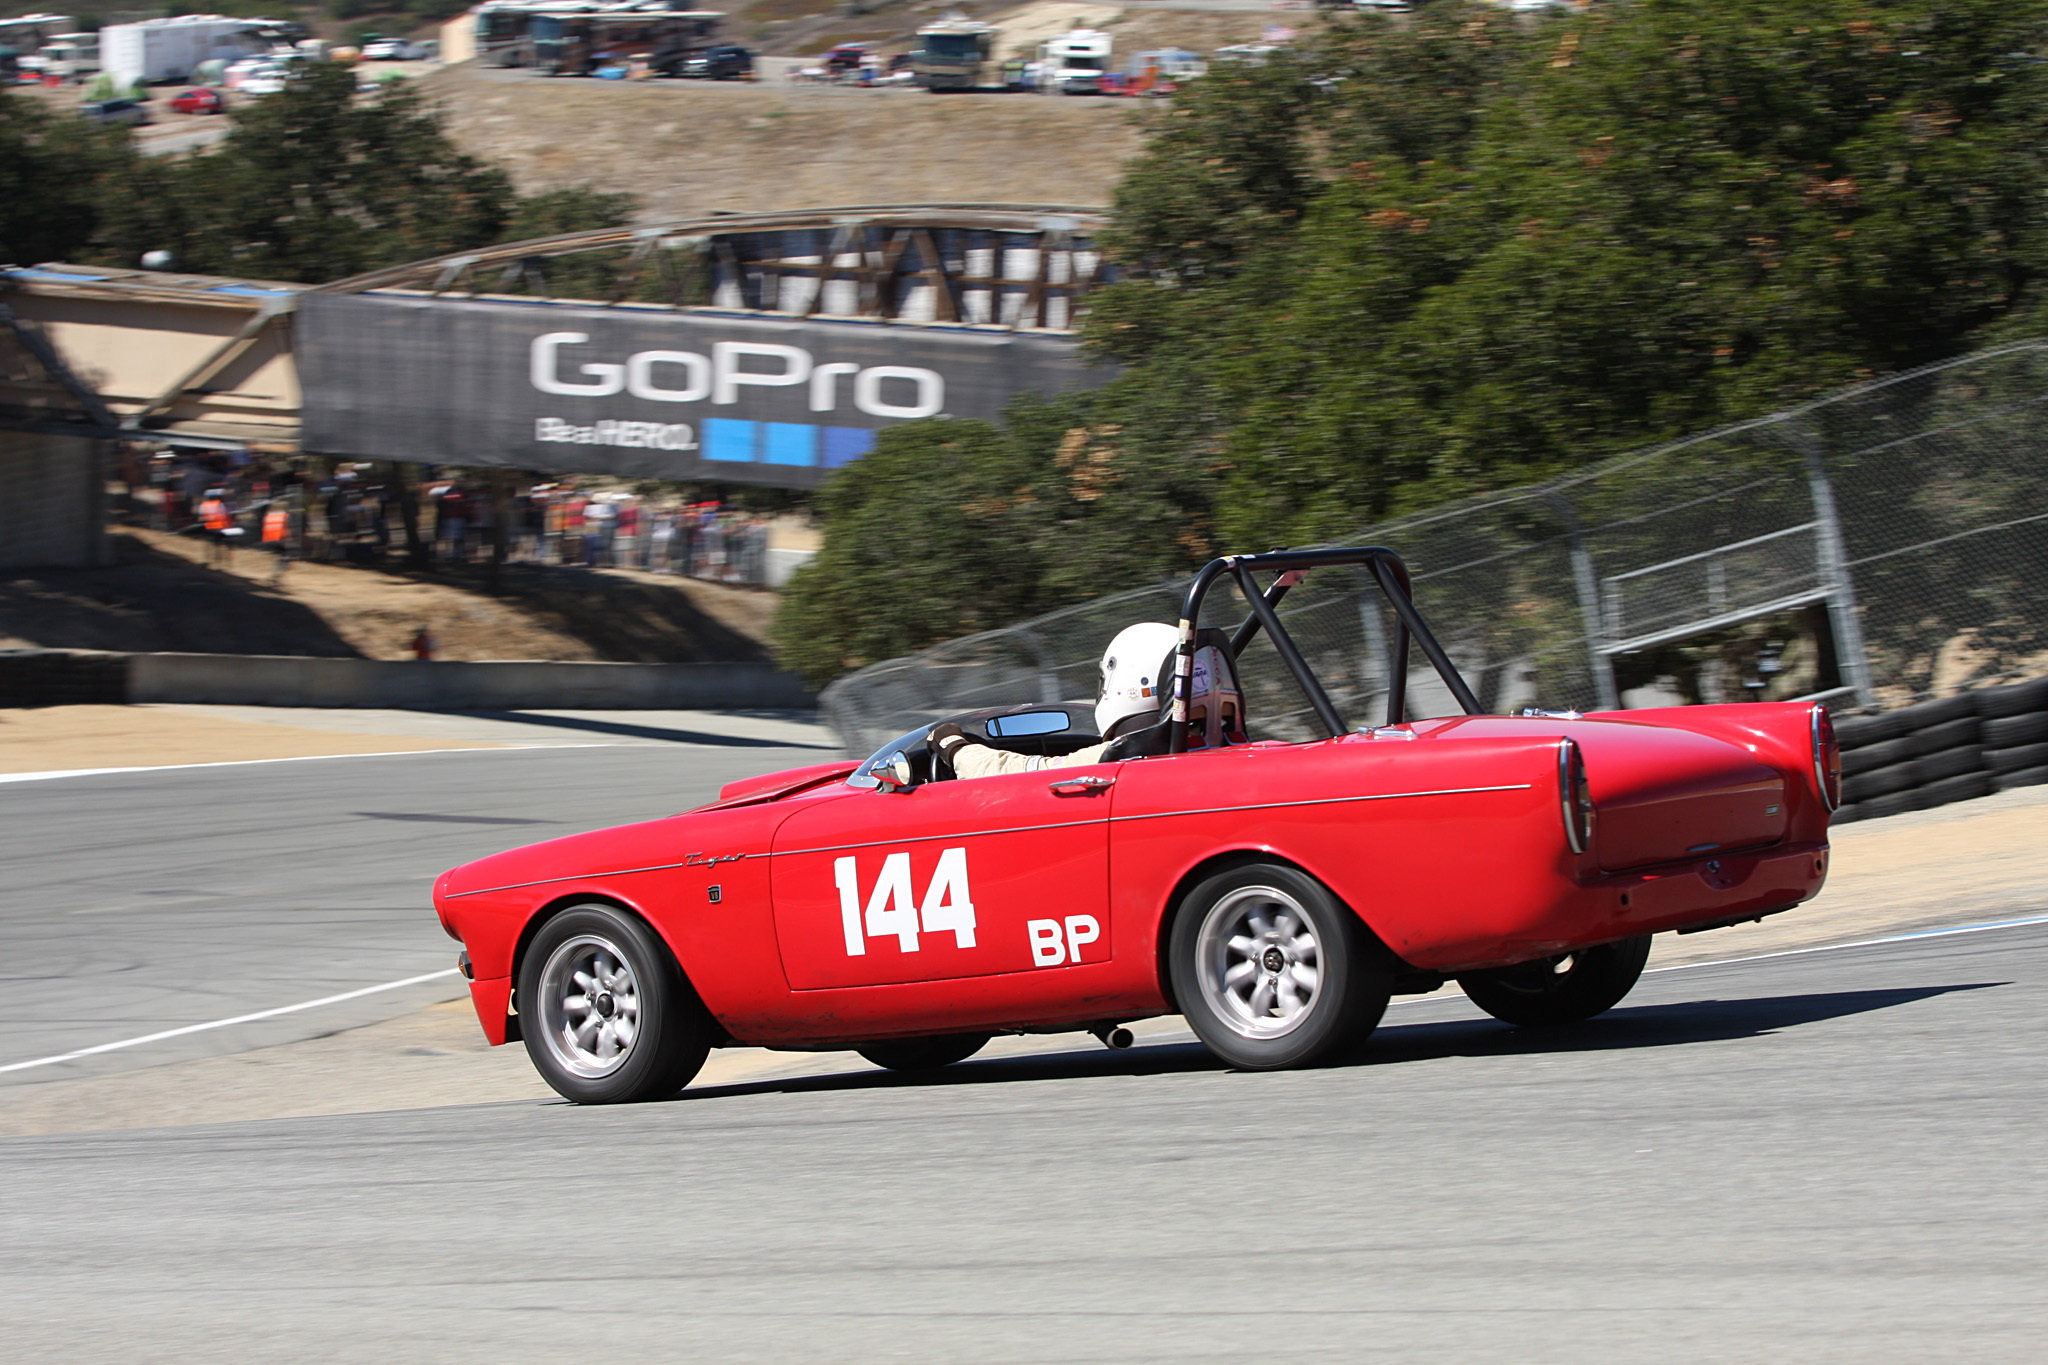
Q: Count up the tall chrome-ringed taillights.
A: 2